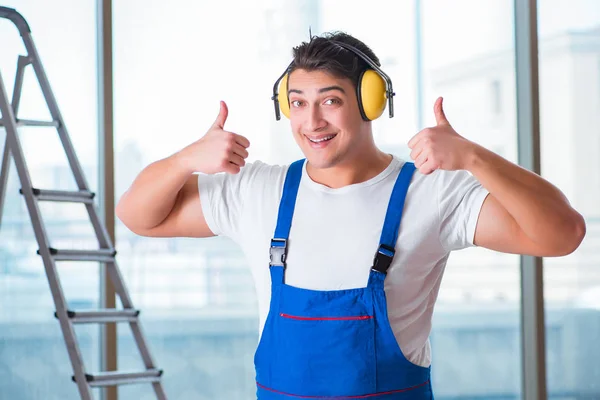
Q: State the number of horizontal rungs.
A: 5